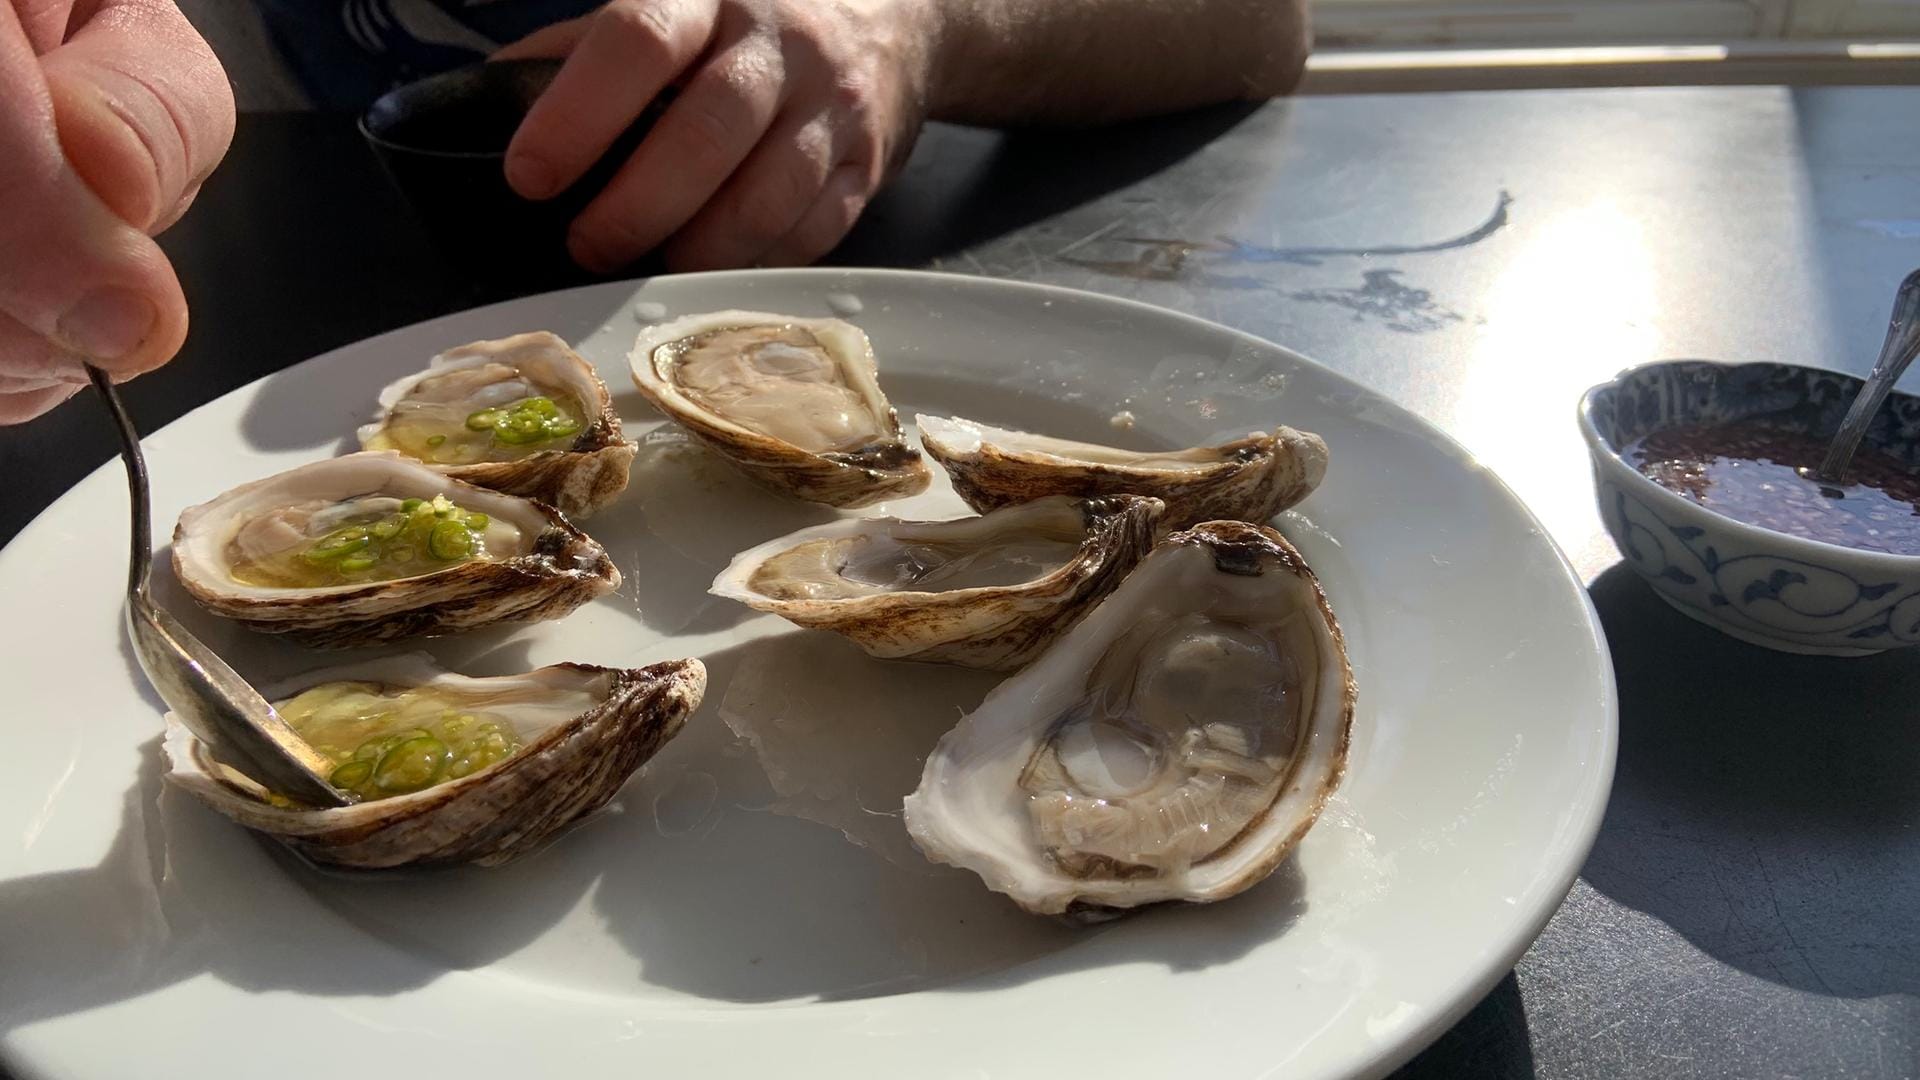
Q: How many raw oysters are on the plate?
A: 7